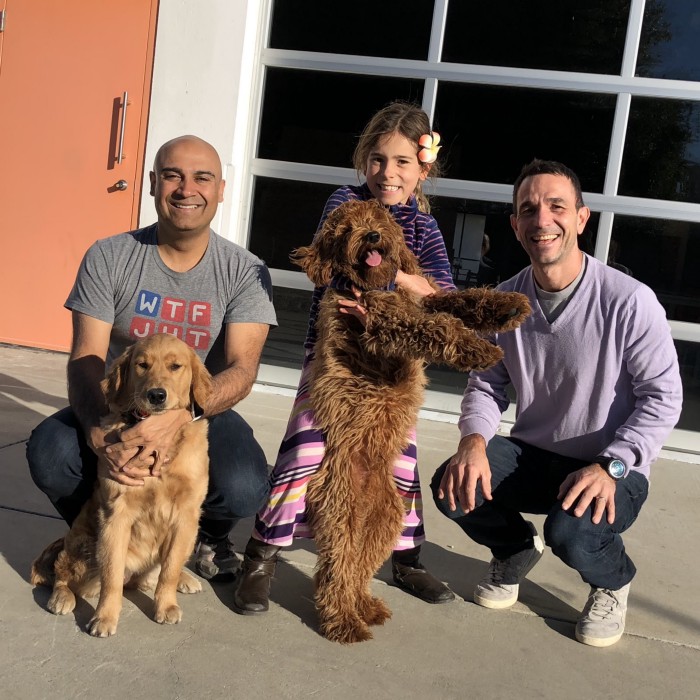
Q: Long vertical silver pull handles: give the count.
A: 1